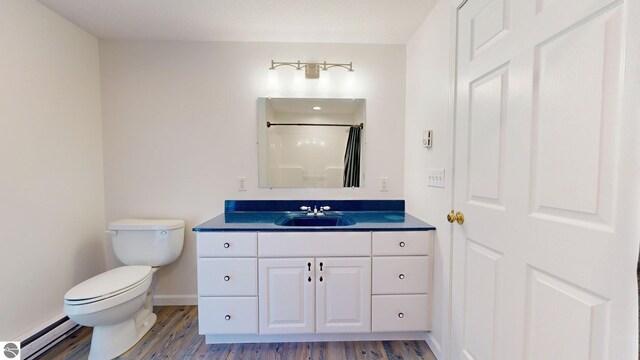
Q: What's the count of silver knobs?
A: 6